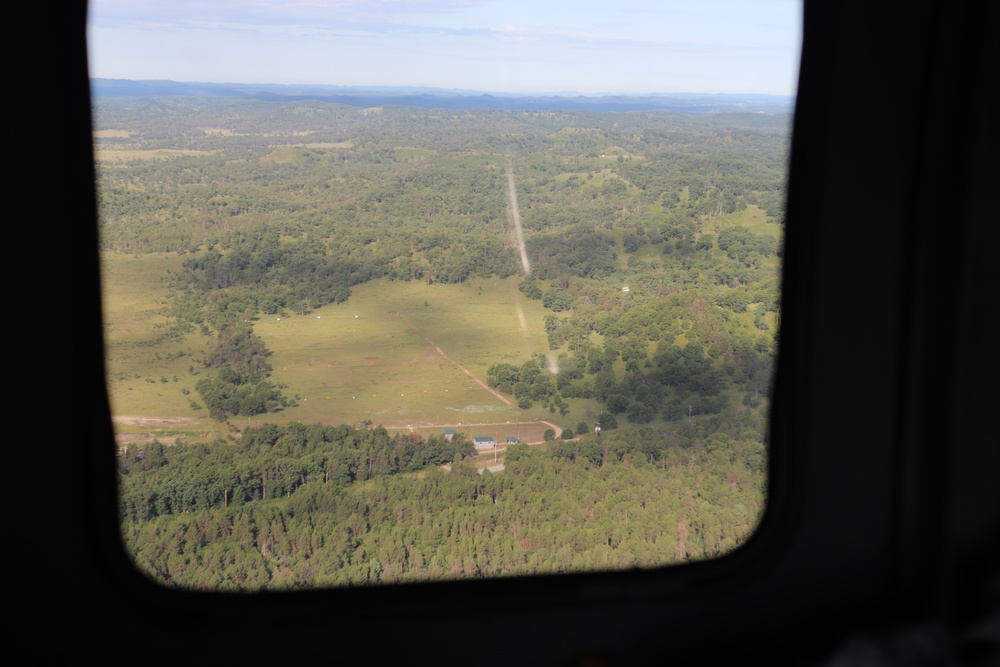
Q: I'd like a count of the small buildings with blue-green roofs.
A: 3